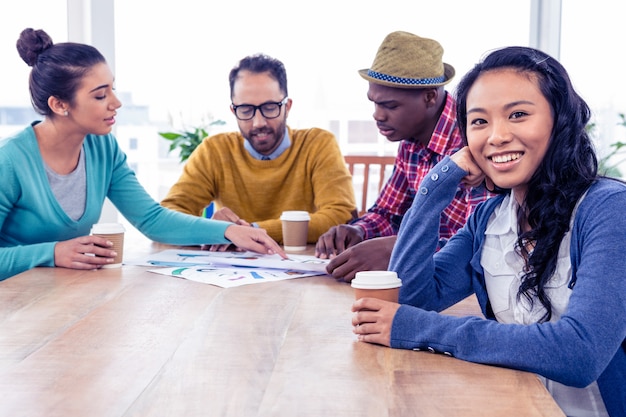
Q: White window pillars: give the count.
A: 2